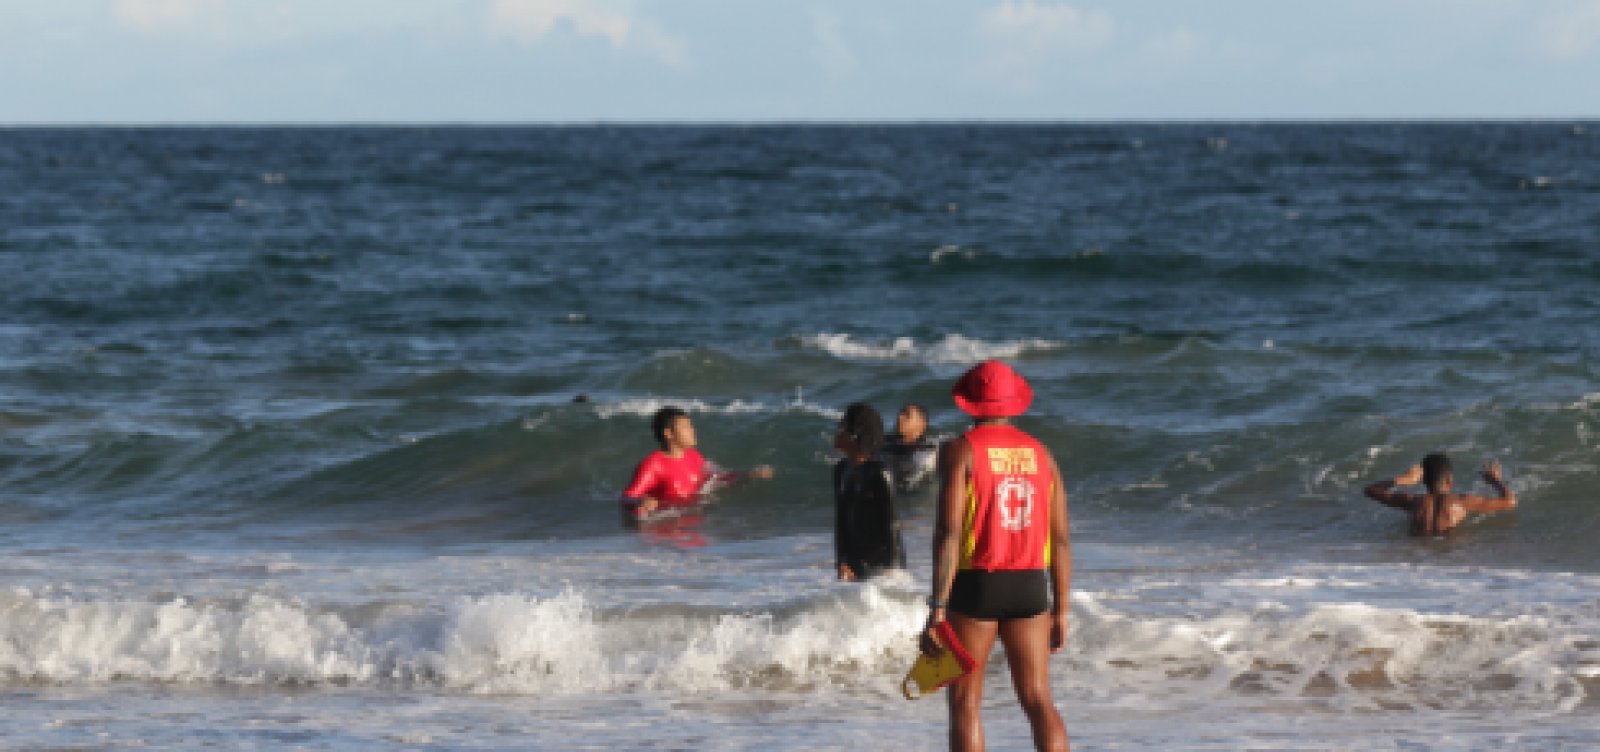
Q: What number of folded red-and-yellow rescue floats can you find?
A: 1